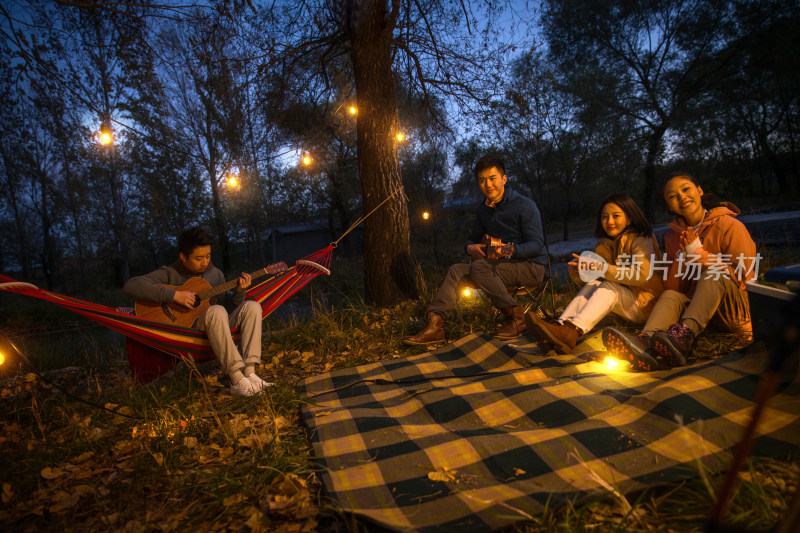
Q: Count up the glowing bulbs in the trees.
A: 6